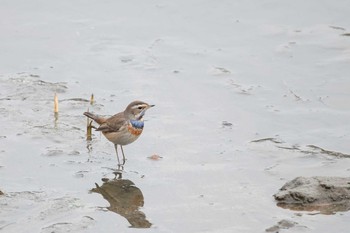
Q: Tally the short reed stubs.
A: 3